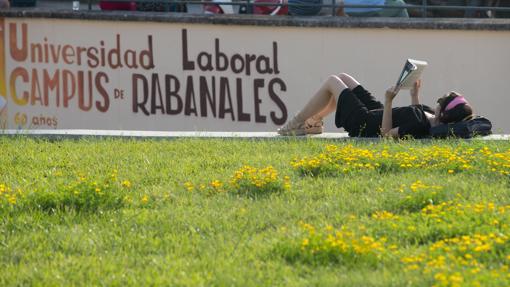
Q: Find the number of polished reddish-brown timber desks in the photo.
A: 0